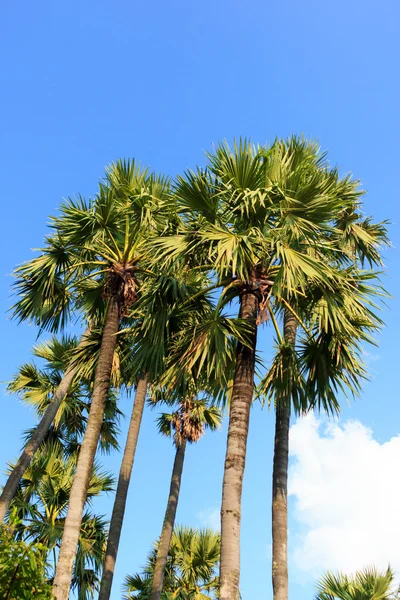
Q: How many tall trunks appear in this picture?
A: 6